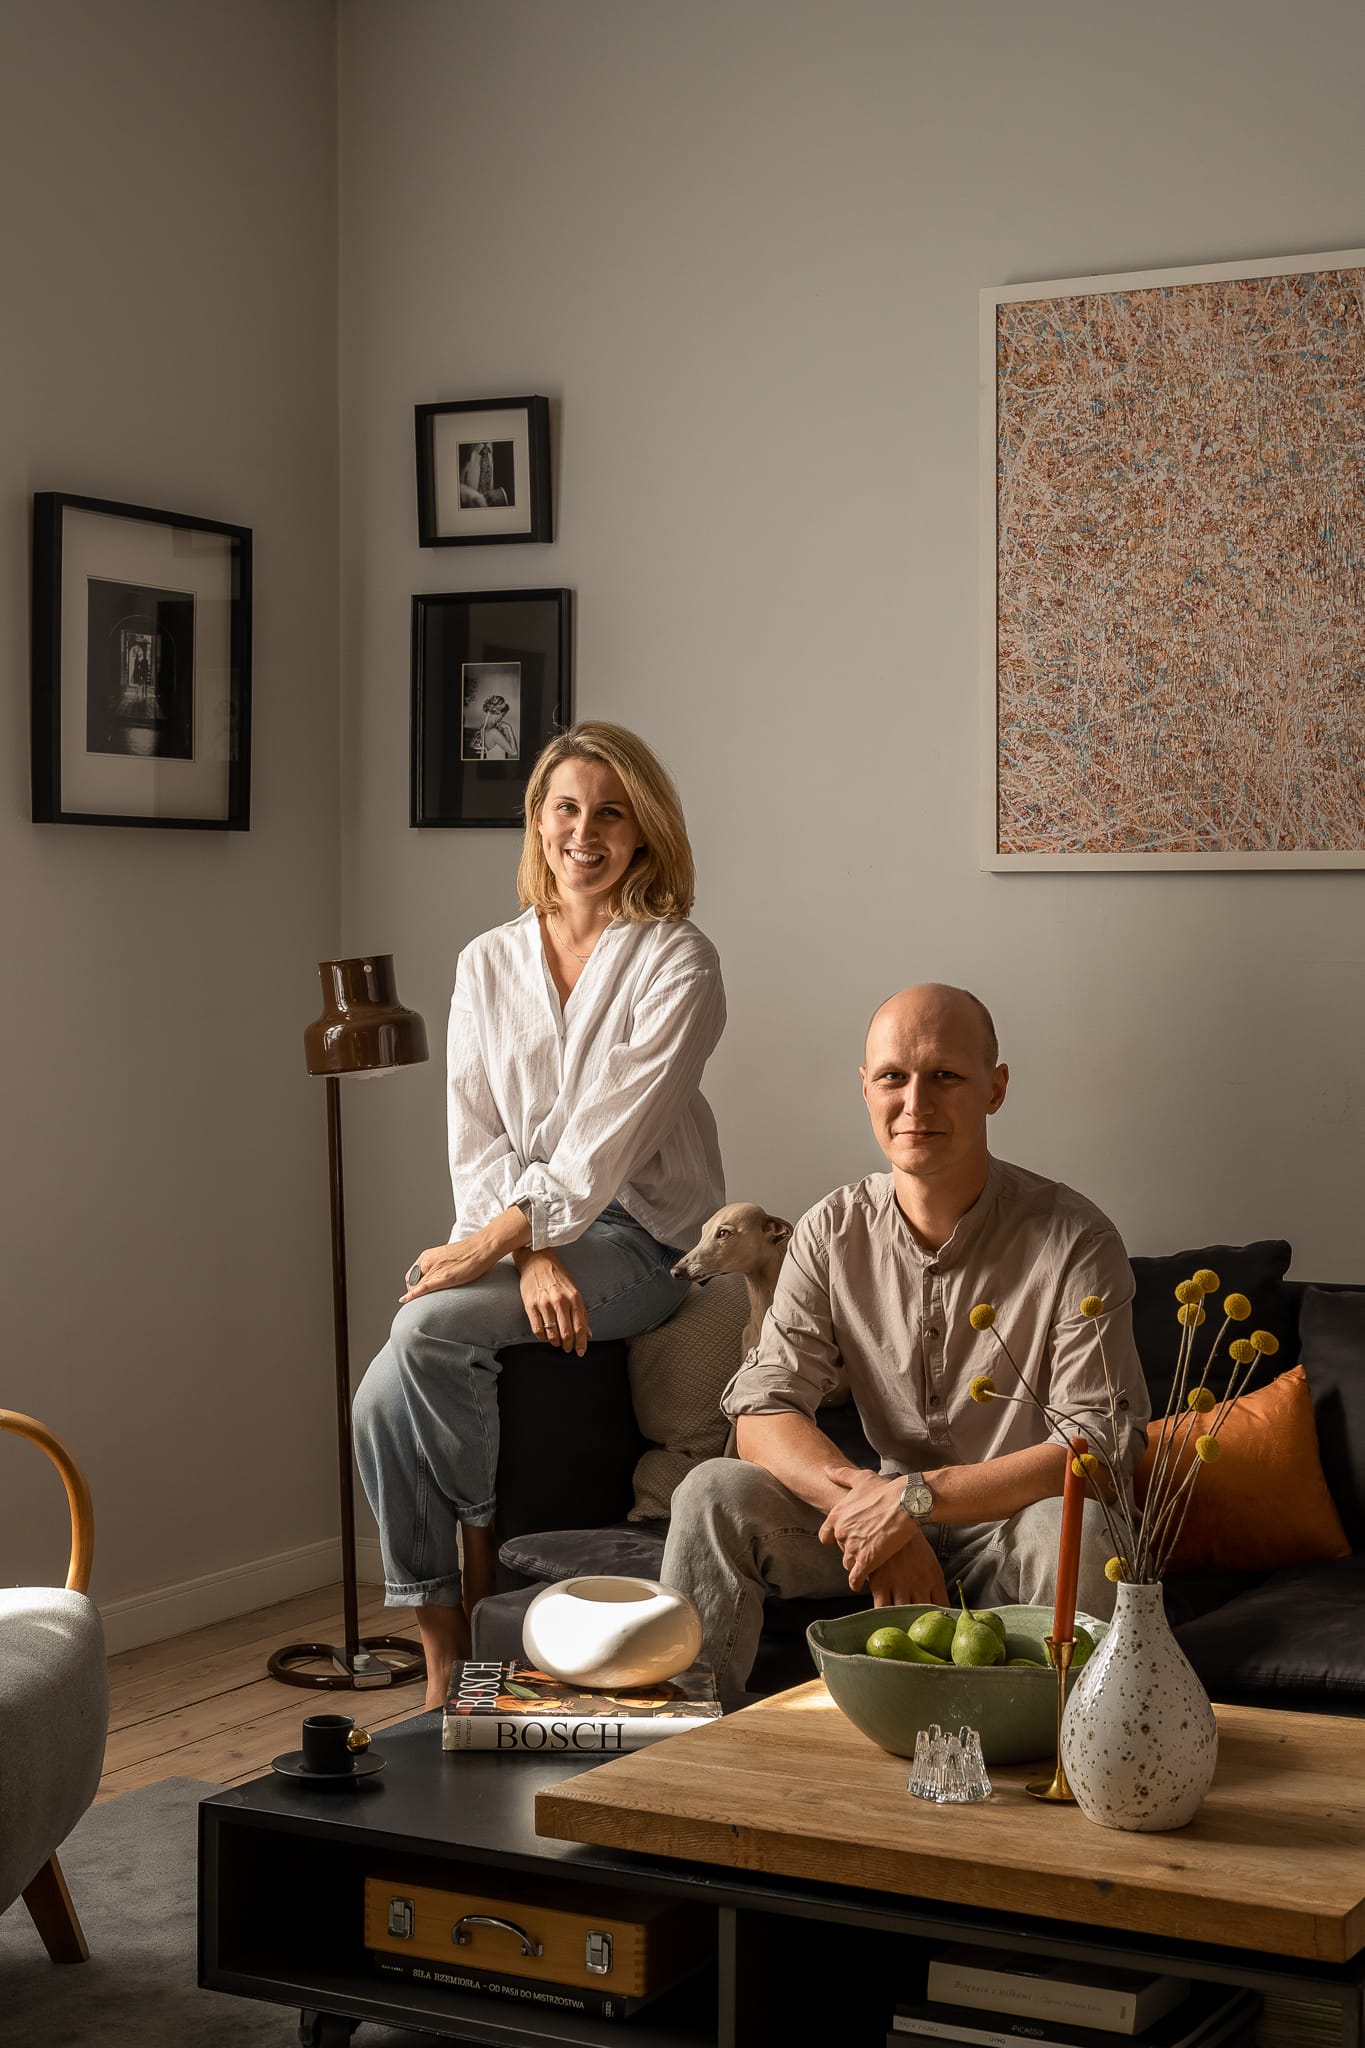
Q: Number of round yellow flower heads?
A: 13